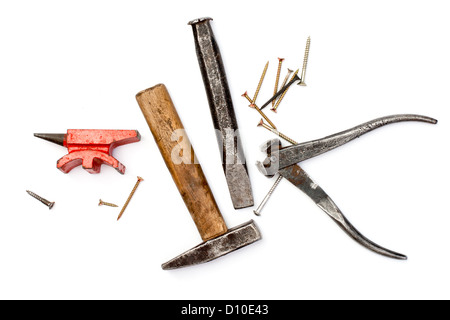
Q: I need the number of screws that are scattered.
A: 12